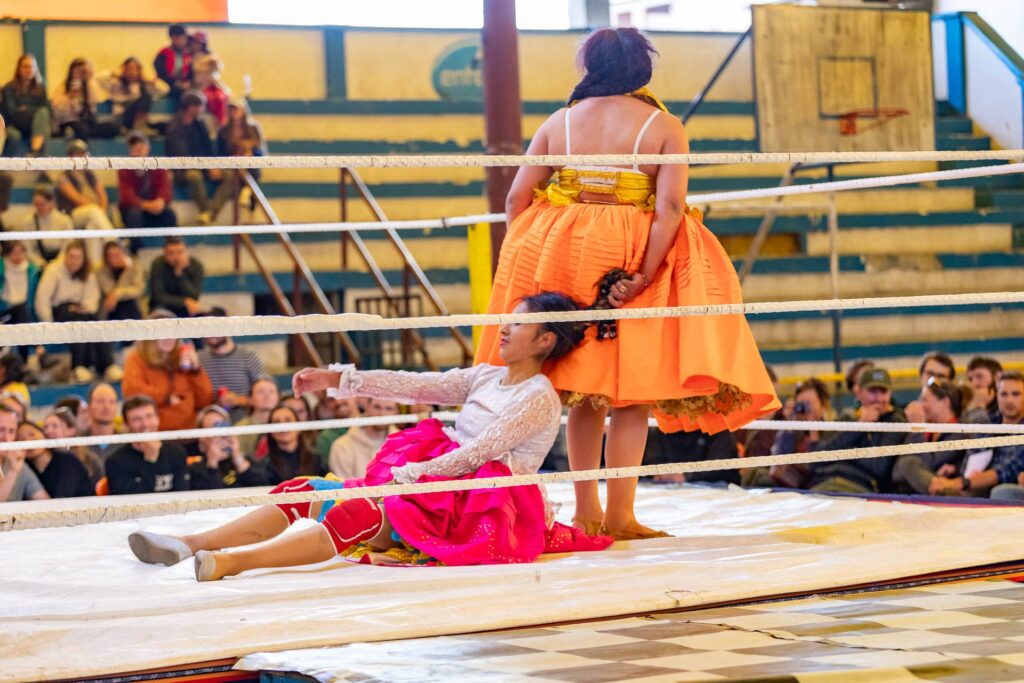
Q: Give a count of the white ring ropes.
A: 5